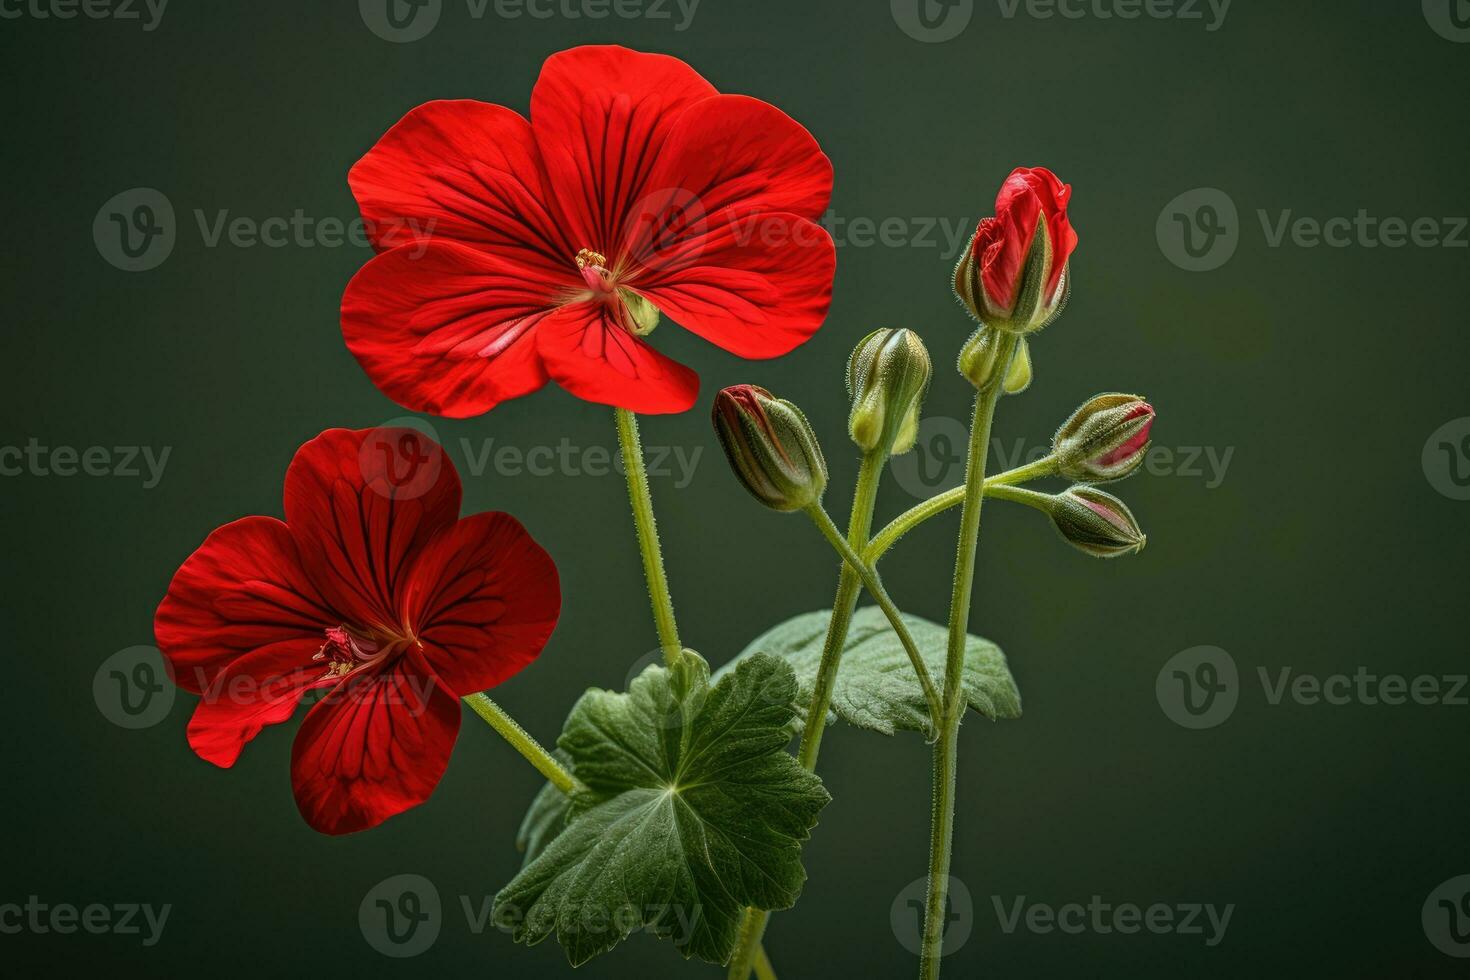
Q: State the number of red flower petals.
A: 11